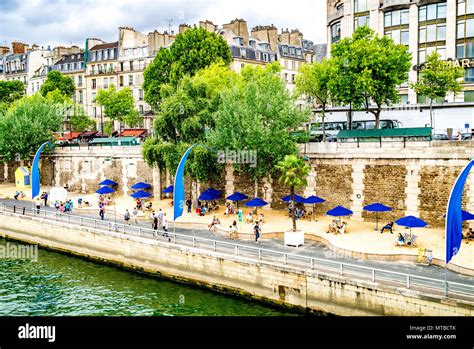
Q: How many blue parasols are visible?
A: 15